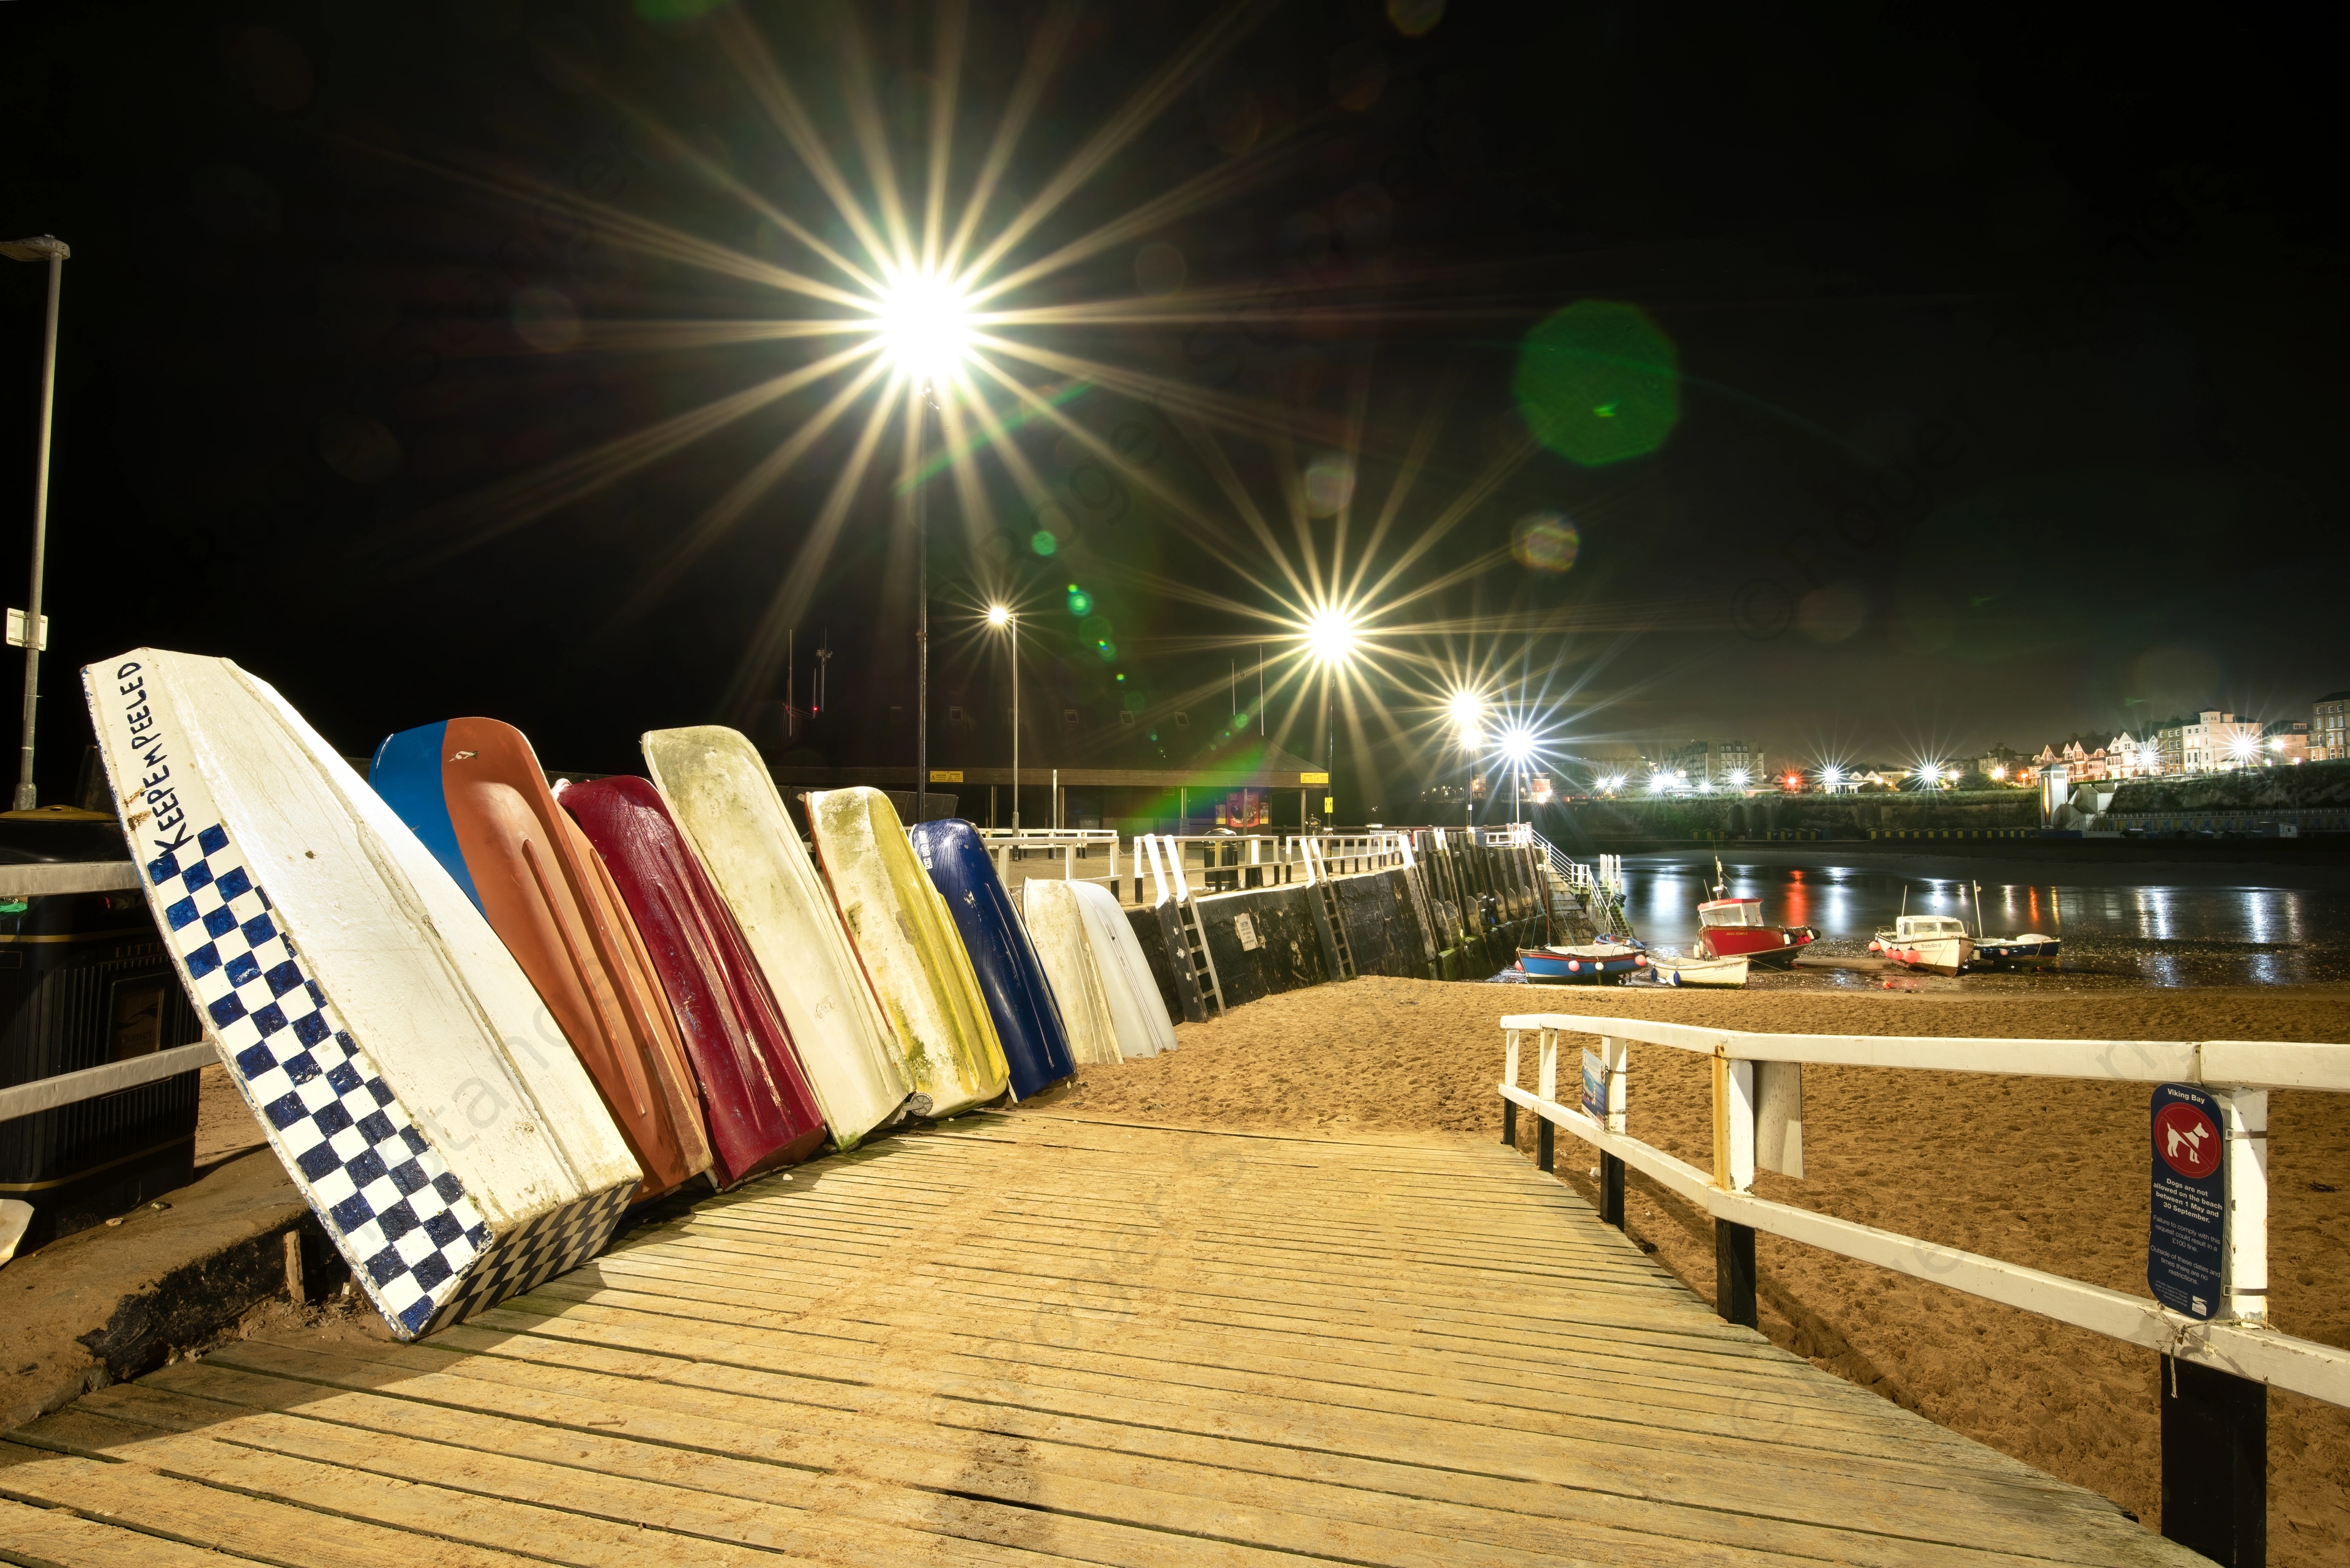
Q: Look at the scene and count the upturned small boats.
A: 8